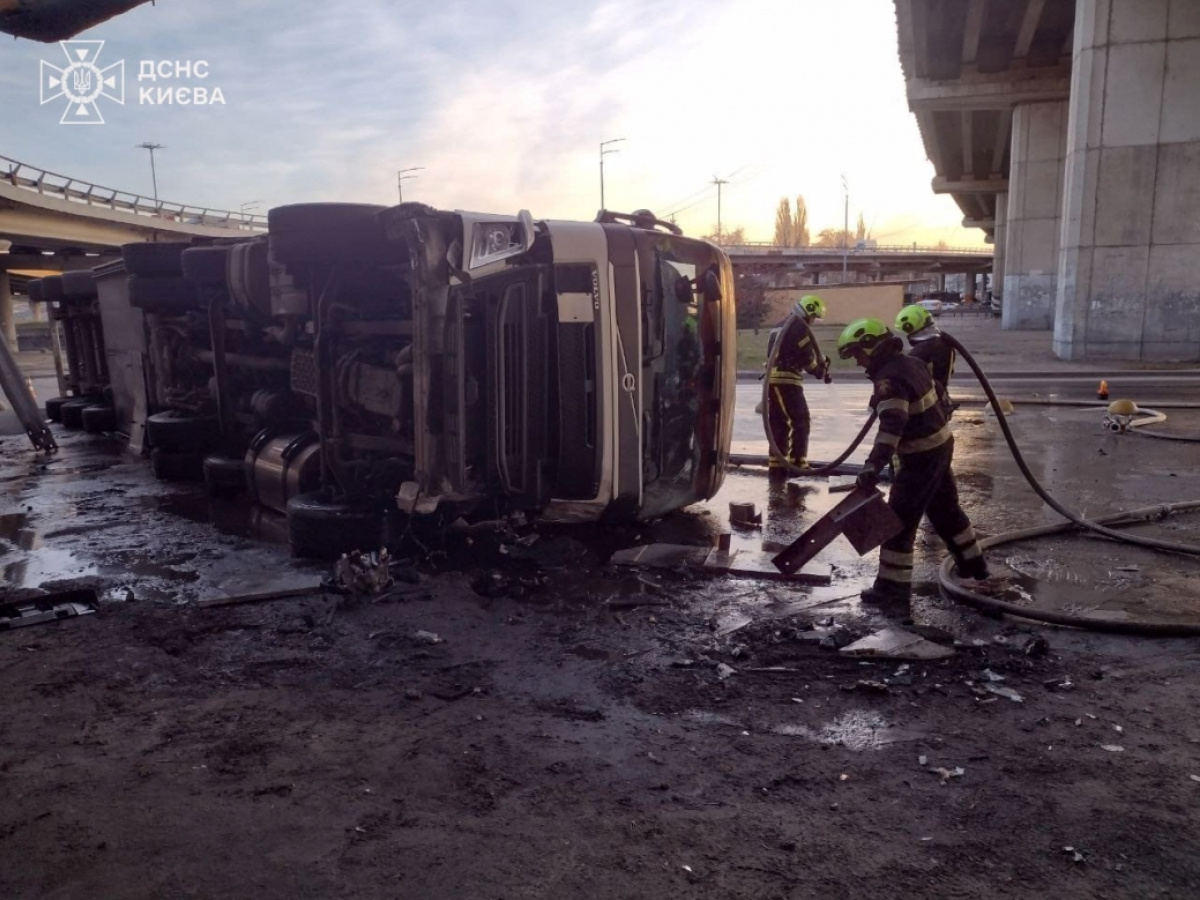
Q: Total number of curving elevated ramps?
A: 1